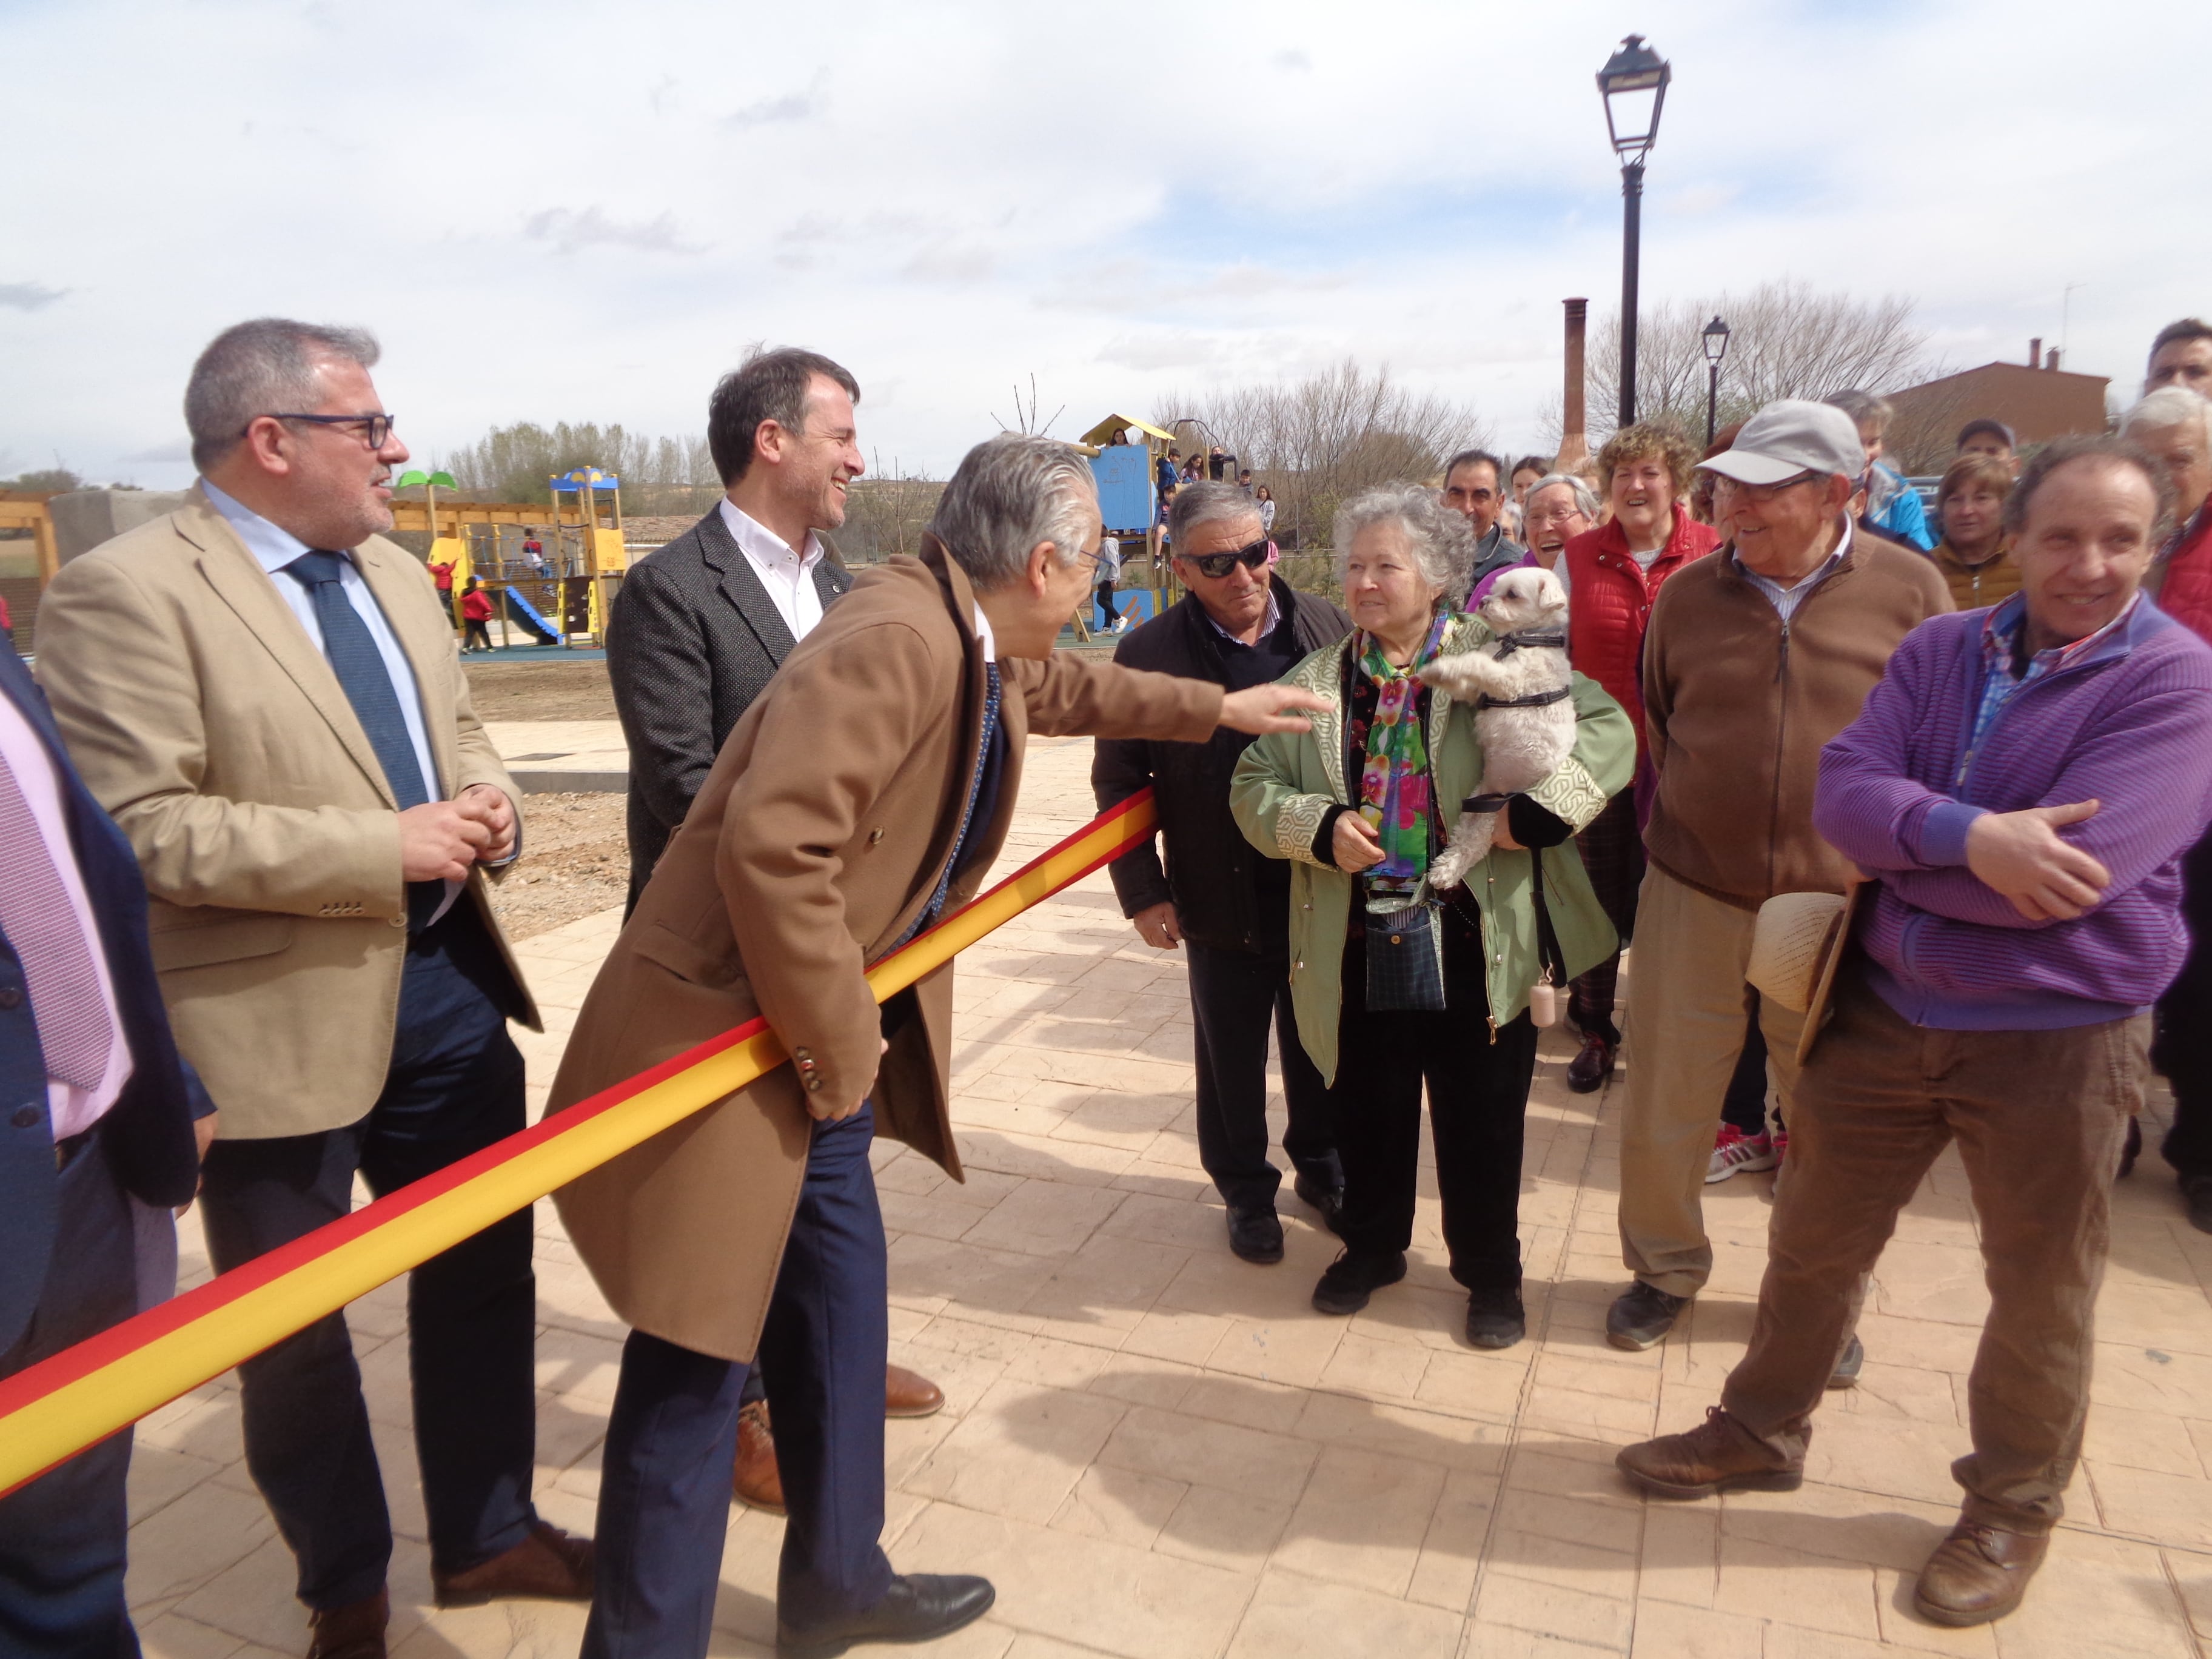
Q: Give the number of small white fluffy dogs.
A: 1